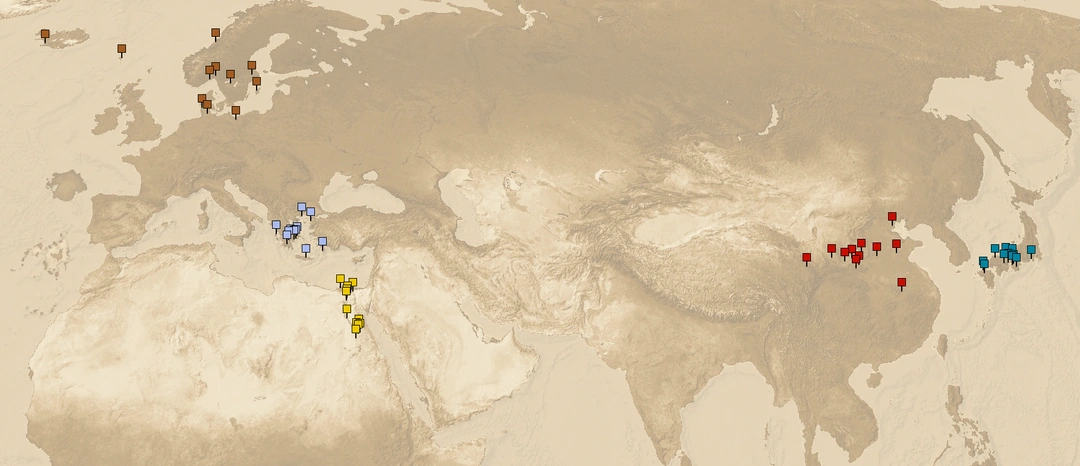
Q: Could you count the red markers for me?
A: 11